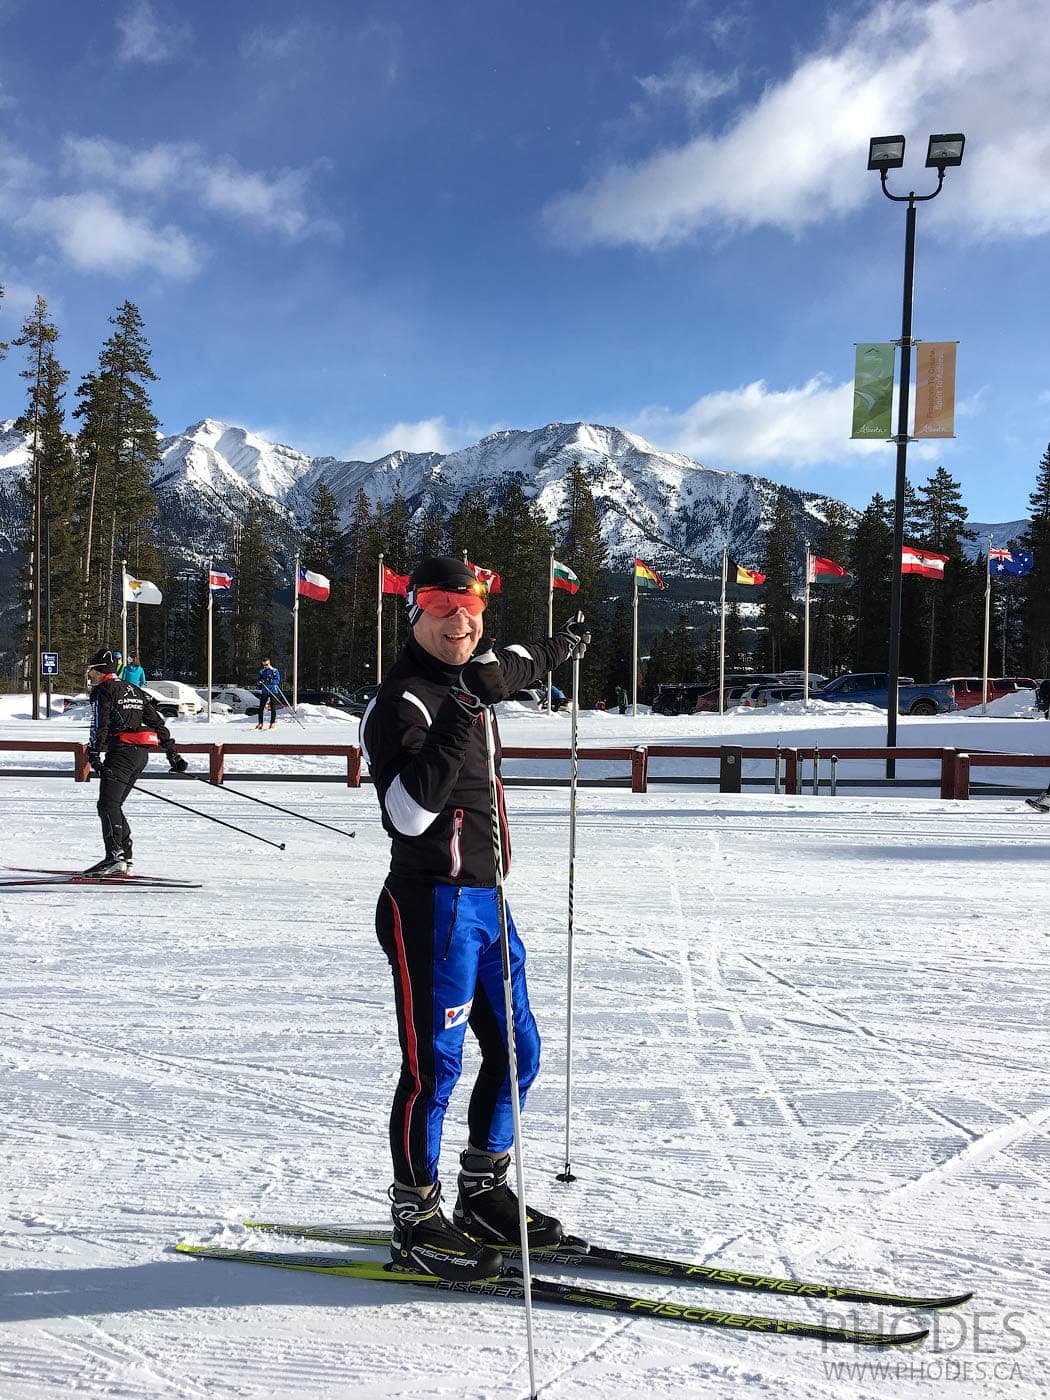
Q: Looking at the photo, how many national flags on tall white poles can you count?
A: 11